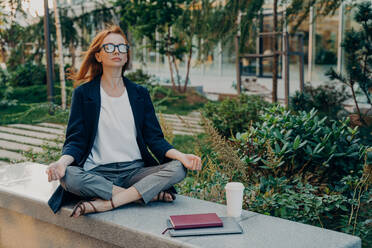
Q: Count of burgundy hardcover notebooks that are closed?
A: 1